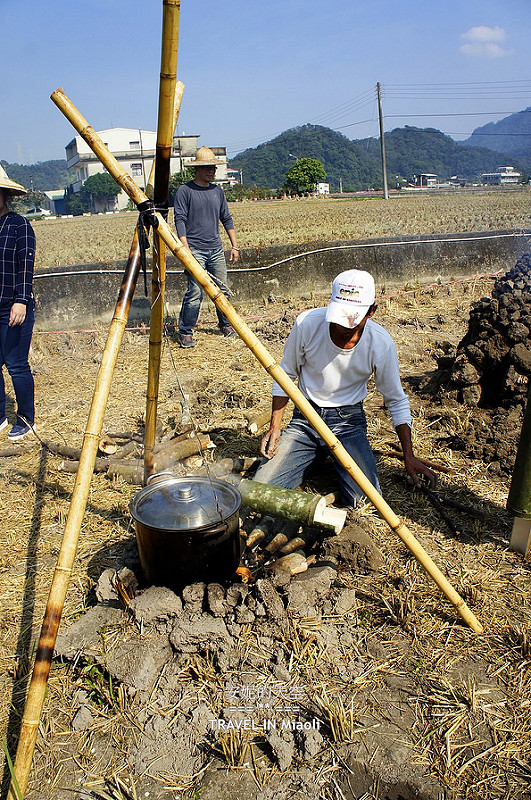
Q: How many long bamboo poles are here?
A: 3